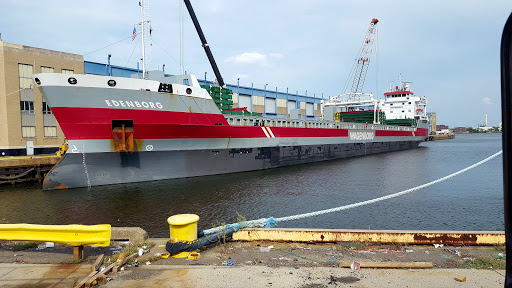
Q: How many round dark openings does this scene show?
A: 4